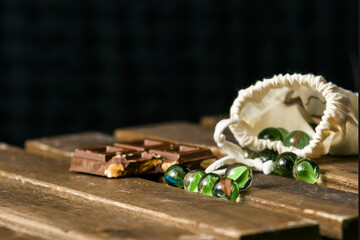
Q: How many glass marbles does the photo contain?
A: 12